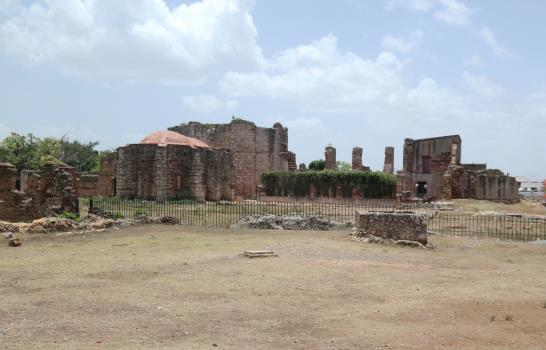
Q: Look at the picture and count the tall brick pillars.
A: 3